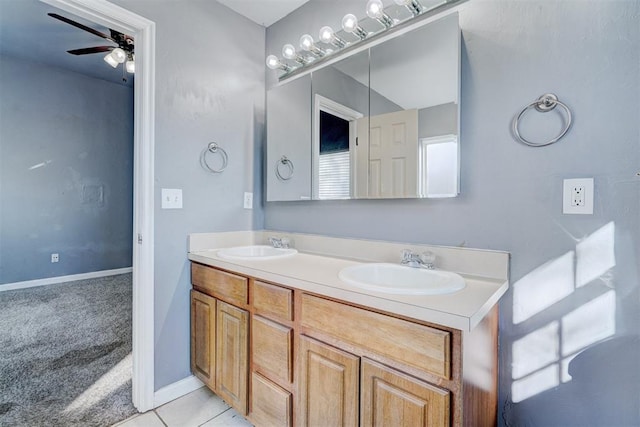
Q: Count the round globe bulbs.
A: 7